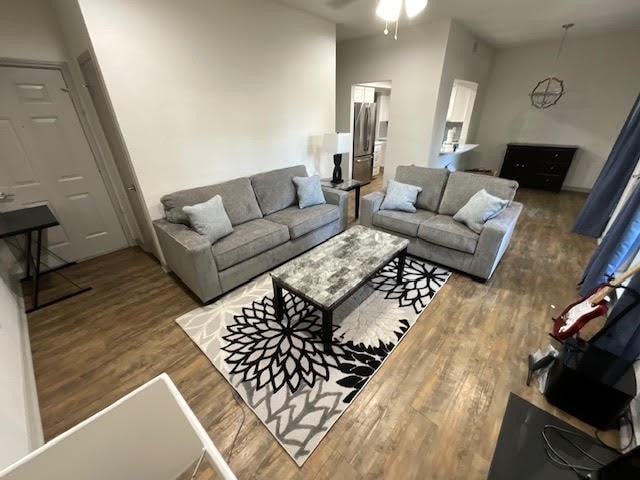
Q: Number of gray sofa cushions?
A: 8